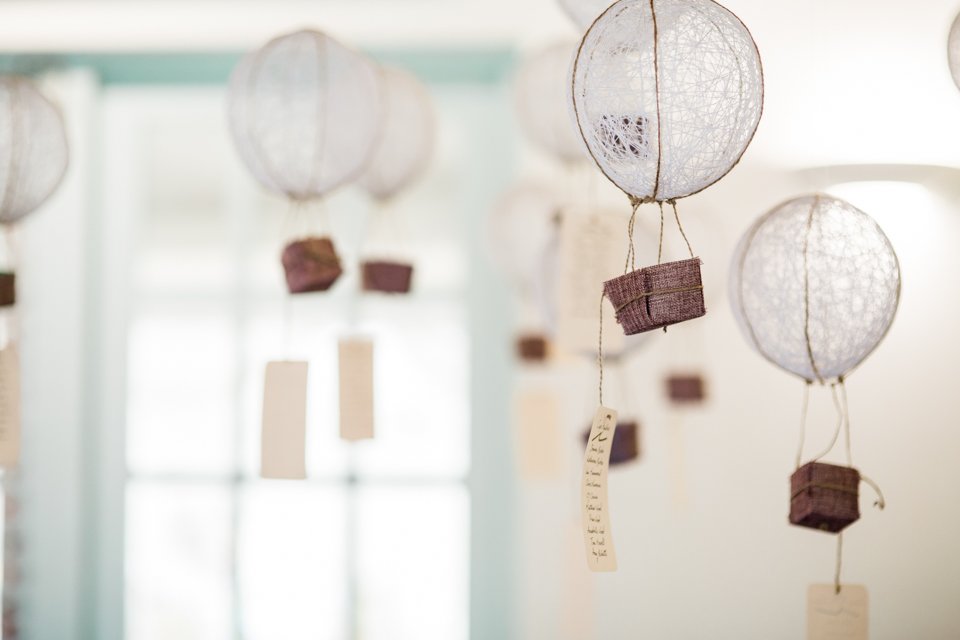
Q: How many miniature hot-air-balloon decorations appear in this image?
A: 11